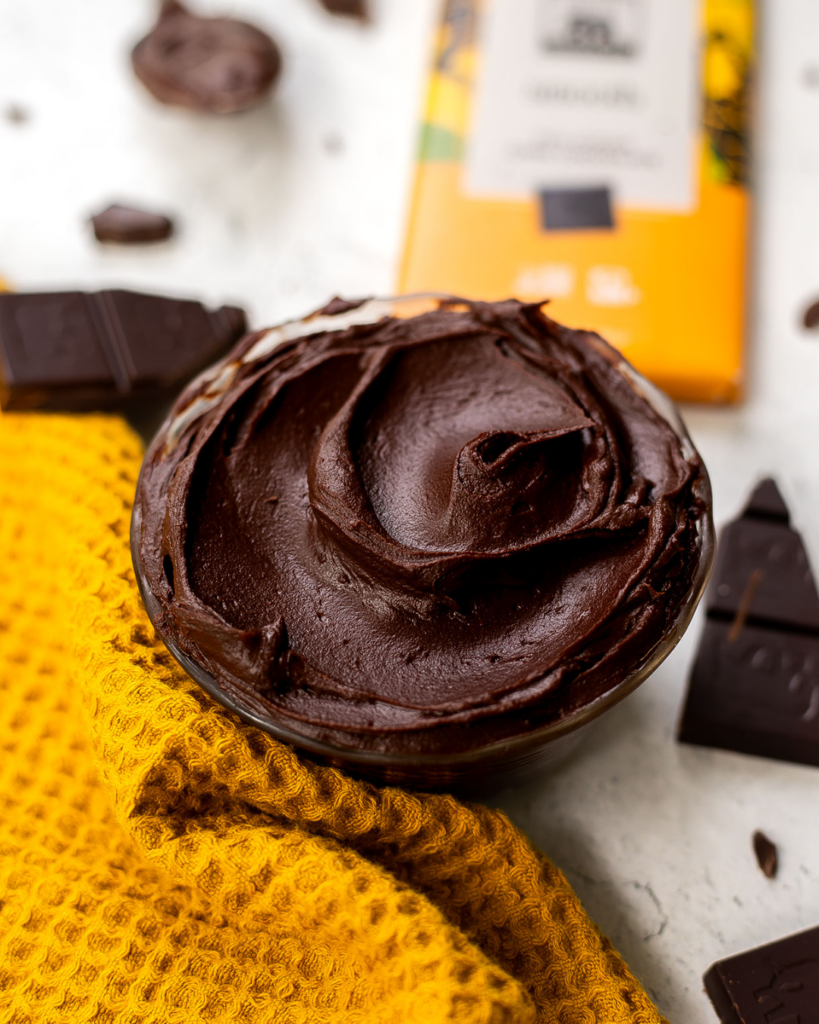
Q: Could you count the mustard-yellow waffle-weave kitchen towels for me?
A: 1